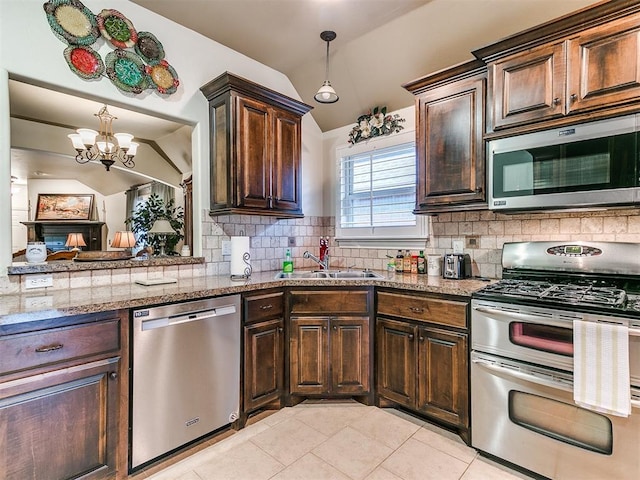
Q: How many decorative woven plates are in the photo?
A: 6